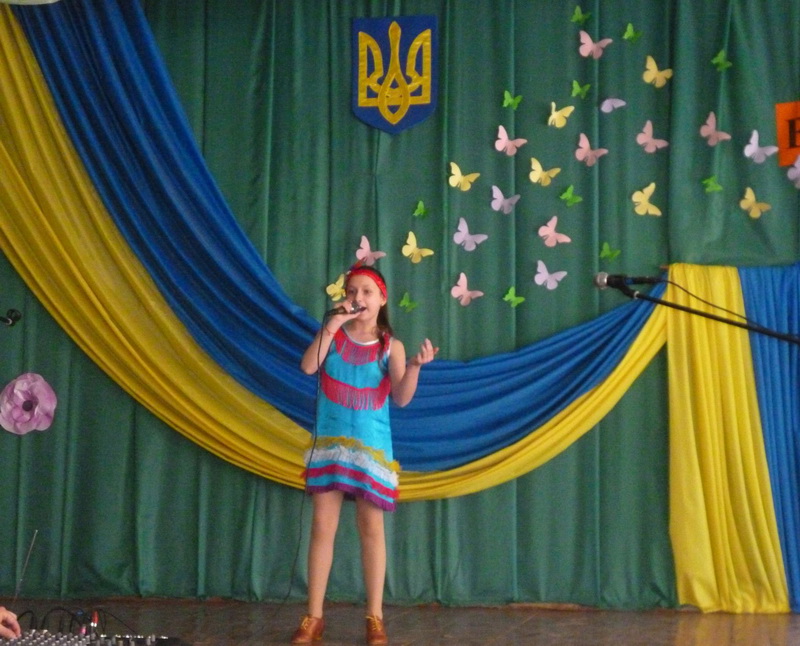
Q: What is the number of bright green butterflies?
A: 11